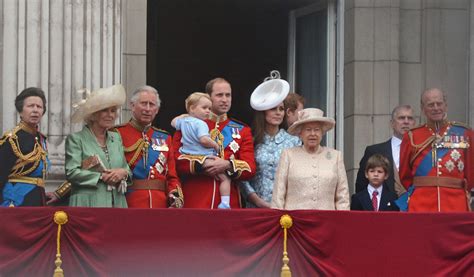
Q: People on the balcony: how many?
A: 11